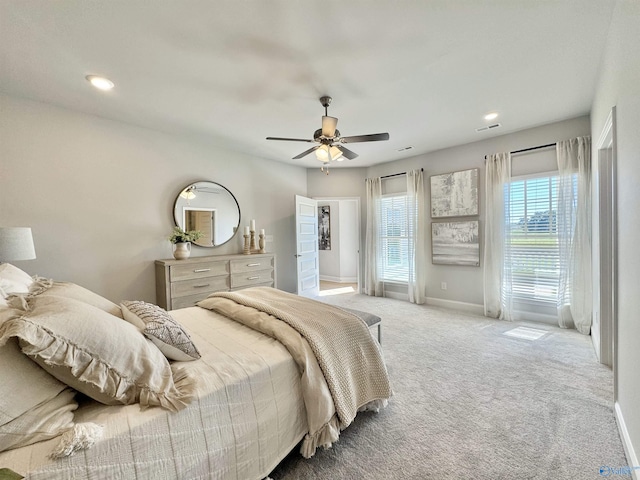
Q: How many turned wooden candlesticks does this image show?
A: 3